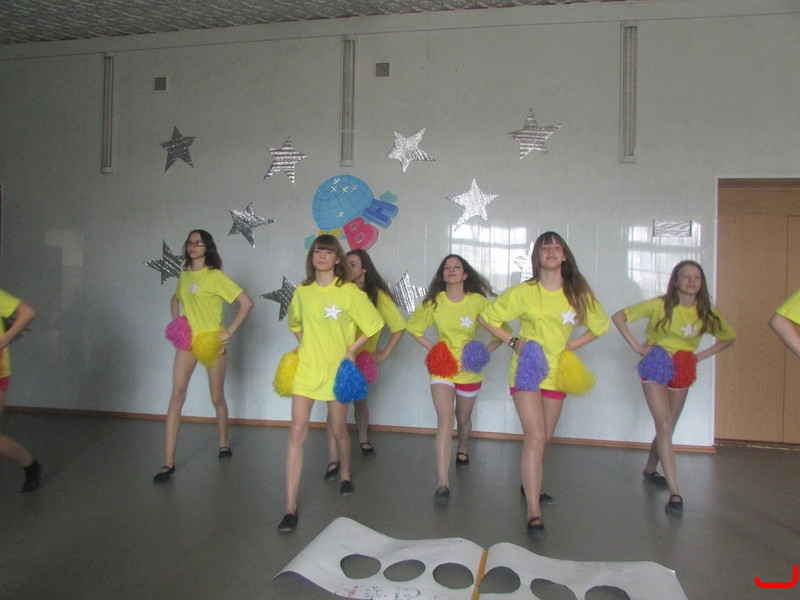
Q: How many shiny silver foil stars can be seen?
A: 10